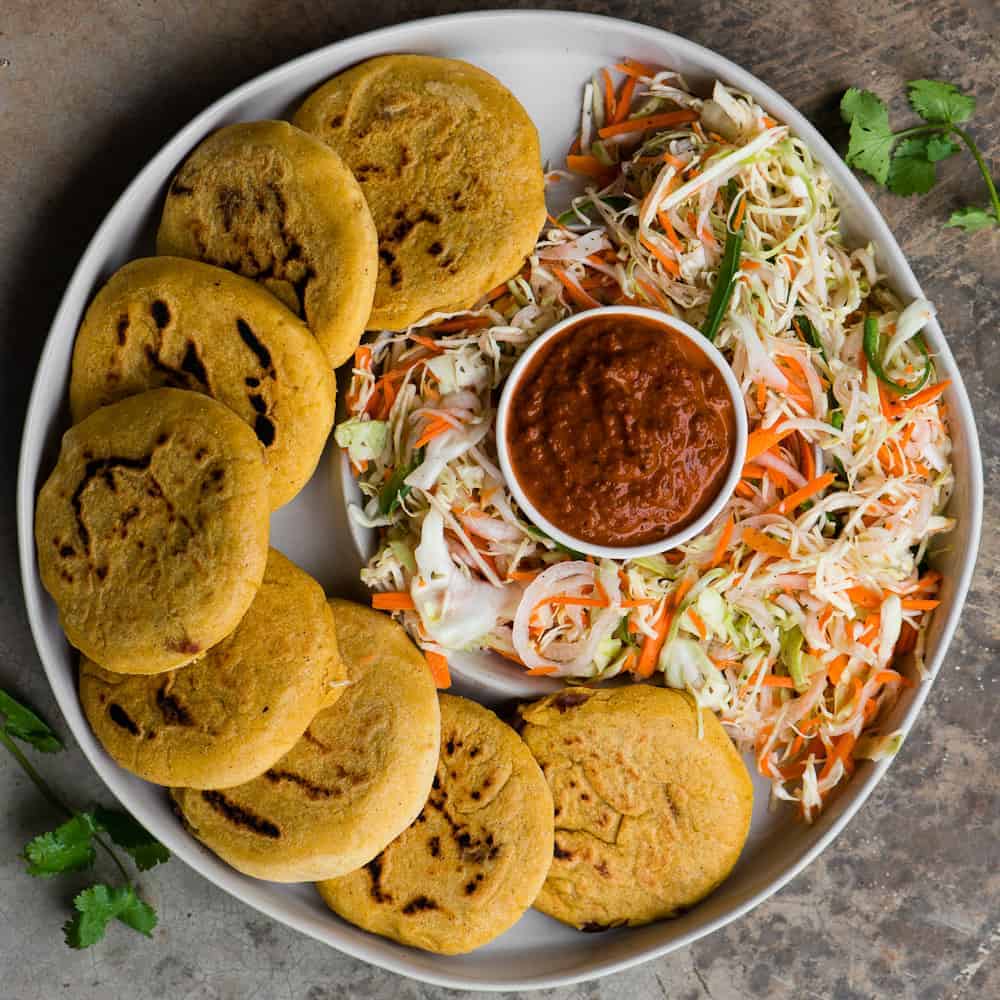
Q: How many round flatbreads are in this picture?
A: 8